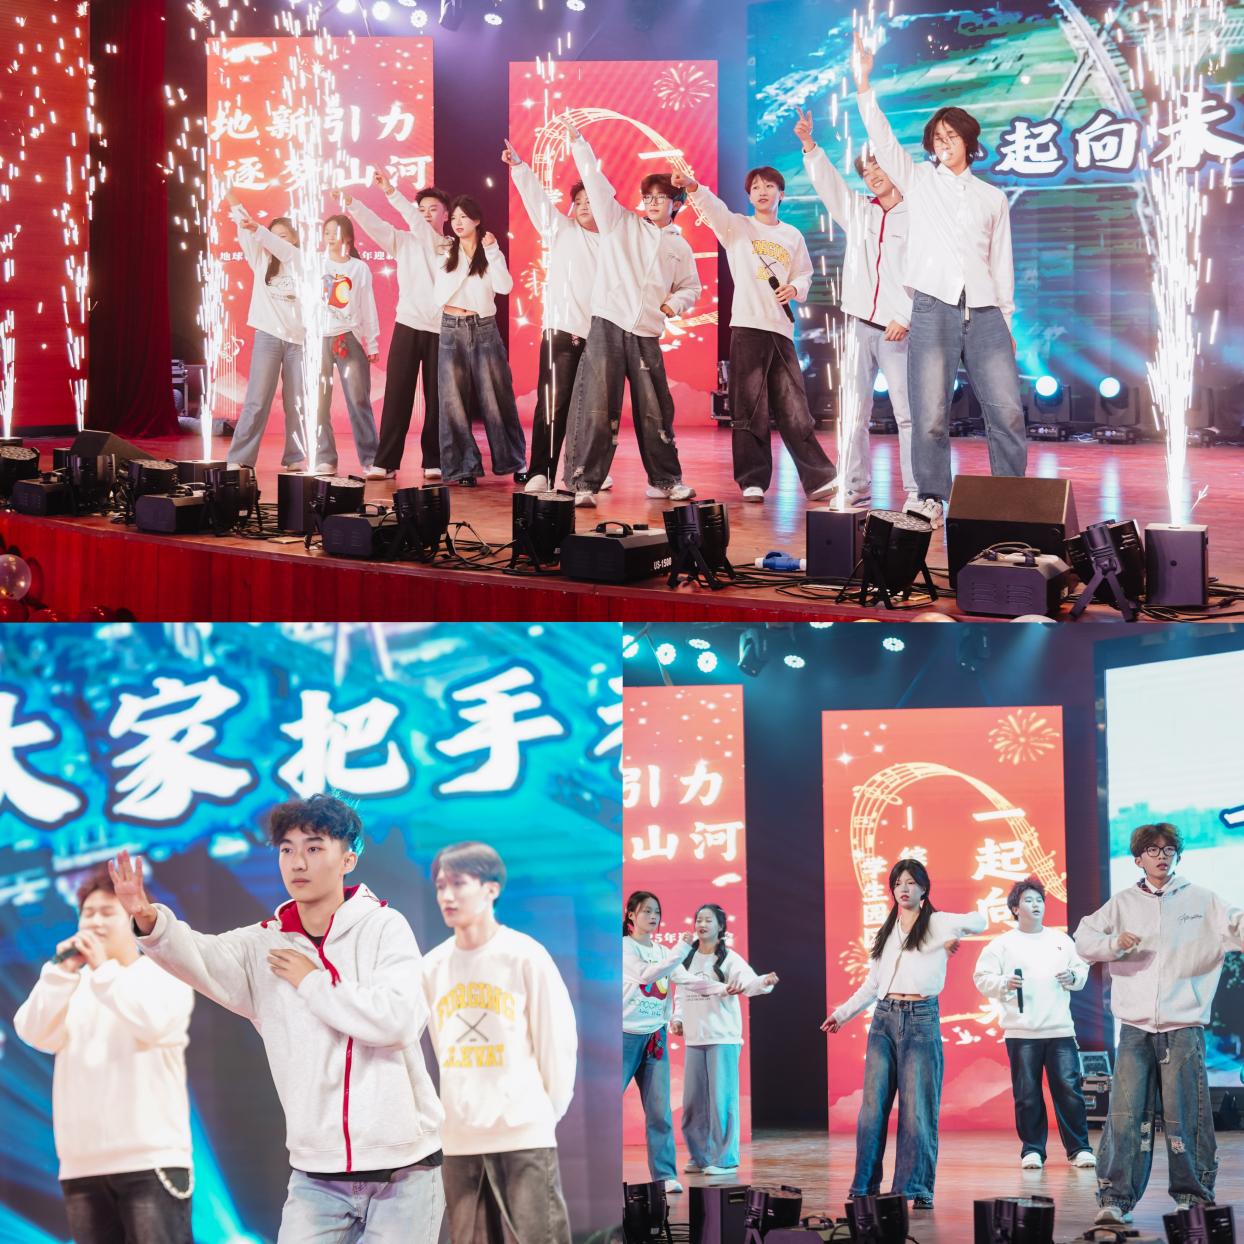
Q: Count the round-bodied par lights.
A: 15